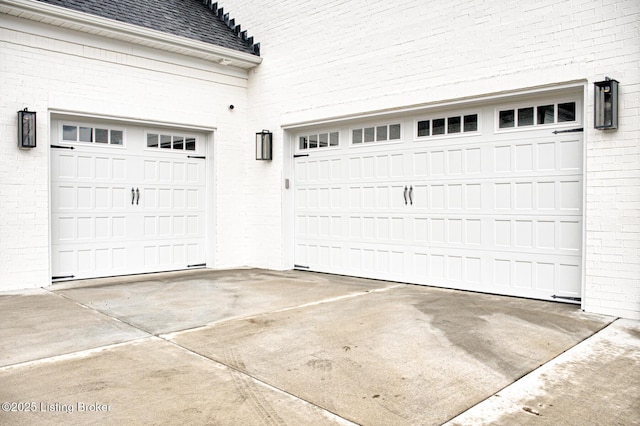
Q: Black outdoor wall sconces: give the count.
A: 3